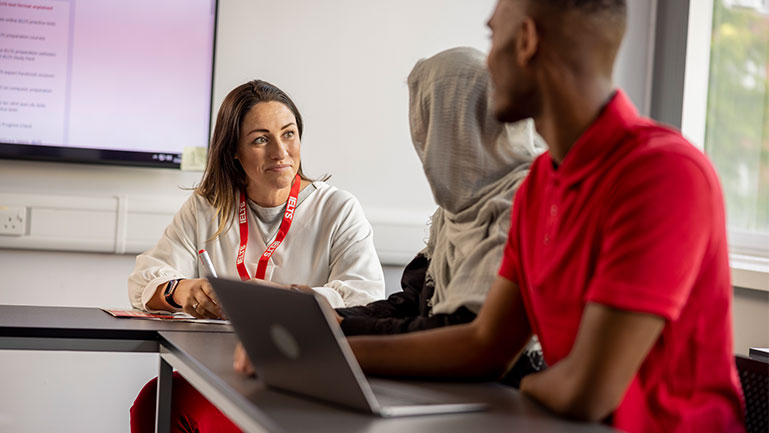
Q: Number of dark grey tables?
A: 2